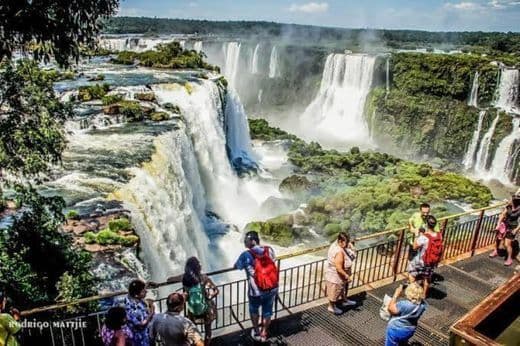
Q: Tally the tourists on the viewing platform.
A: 11